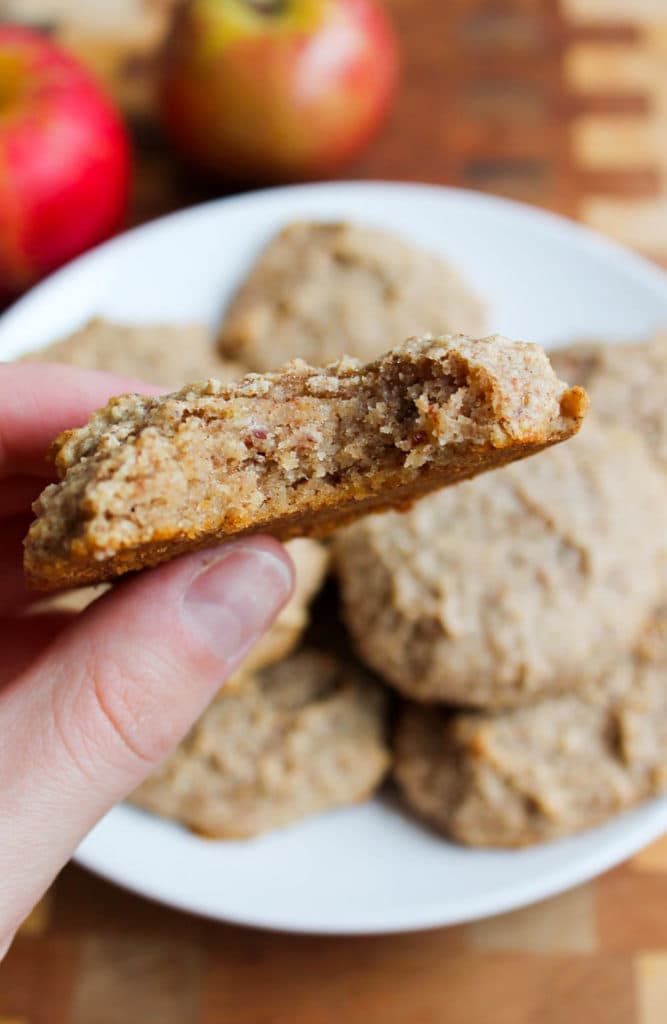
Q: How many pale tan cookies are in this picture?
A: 8